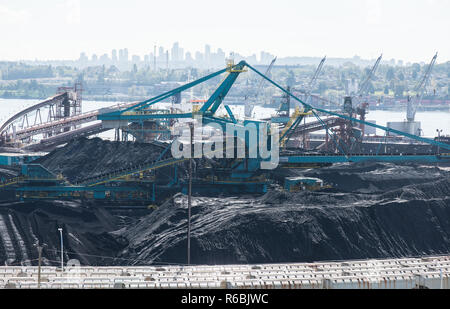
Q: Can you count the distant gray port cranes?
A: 4